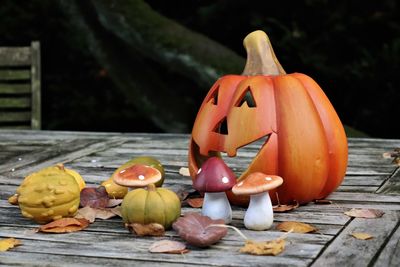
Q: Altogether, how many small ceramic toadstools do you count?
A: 3